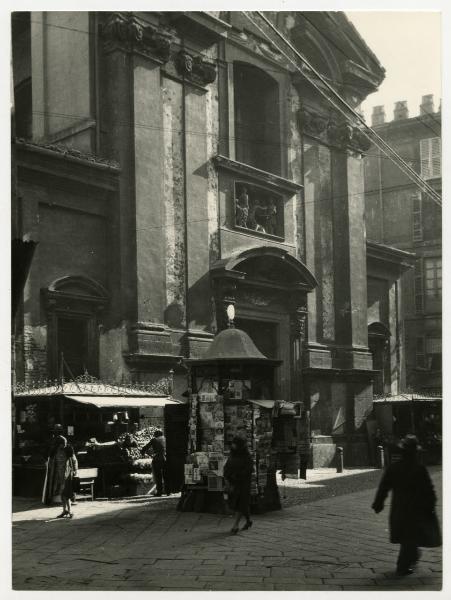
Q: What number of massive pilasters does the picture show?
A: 4